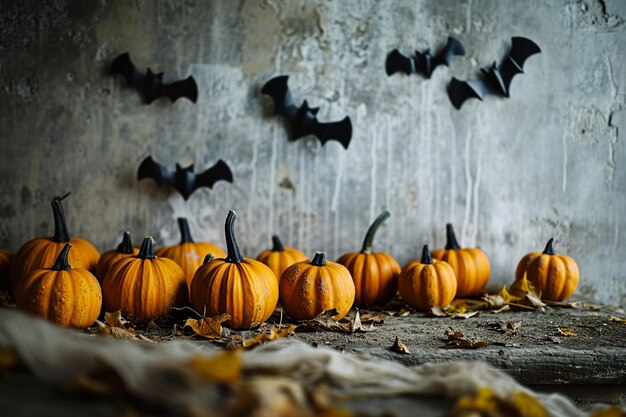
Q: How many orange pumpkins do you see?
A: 13